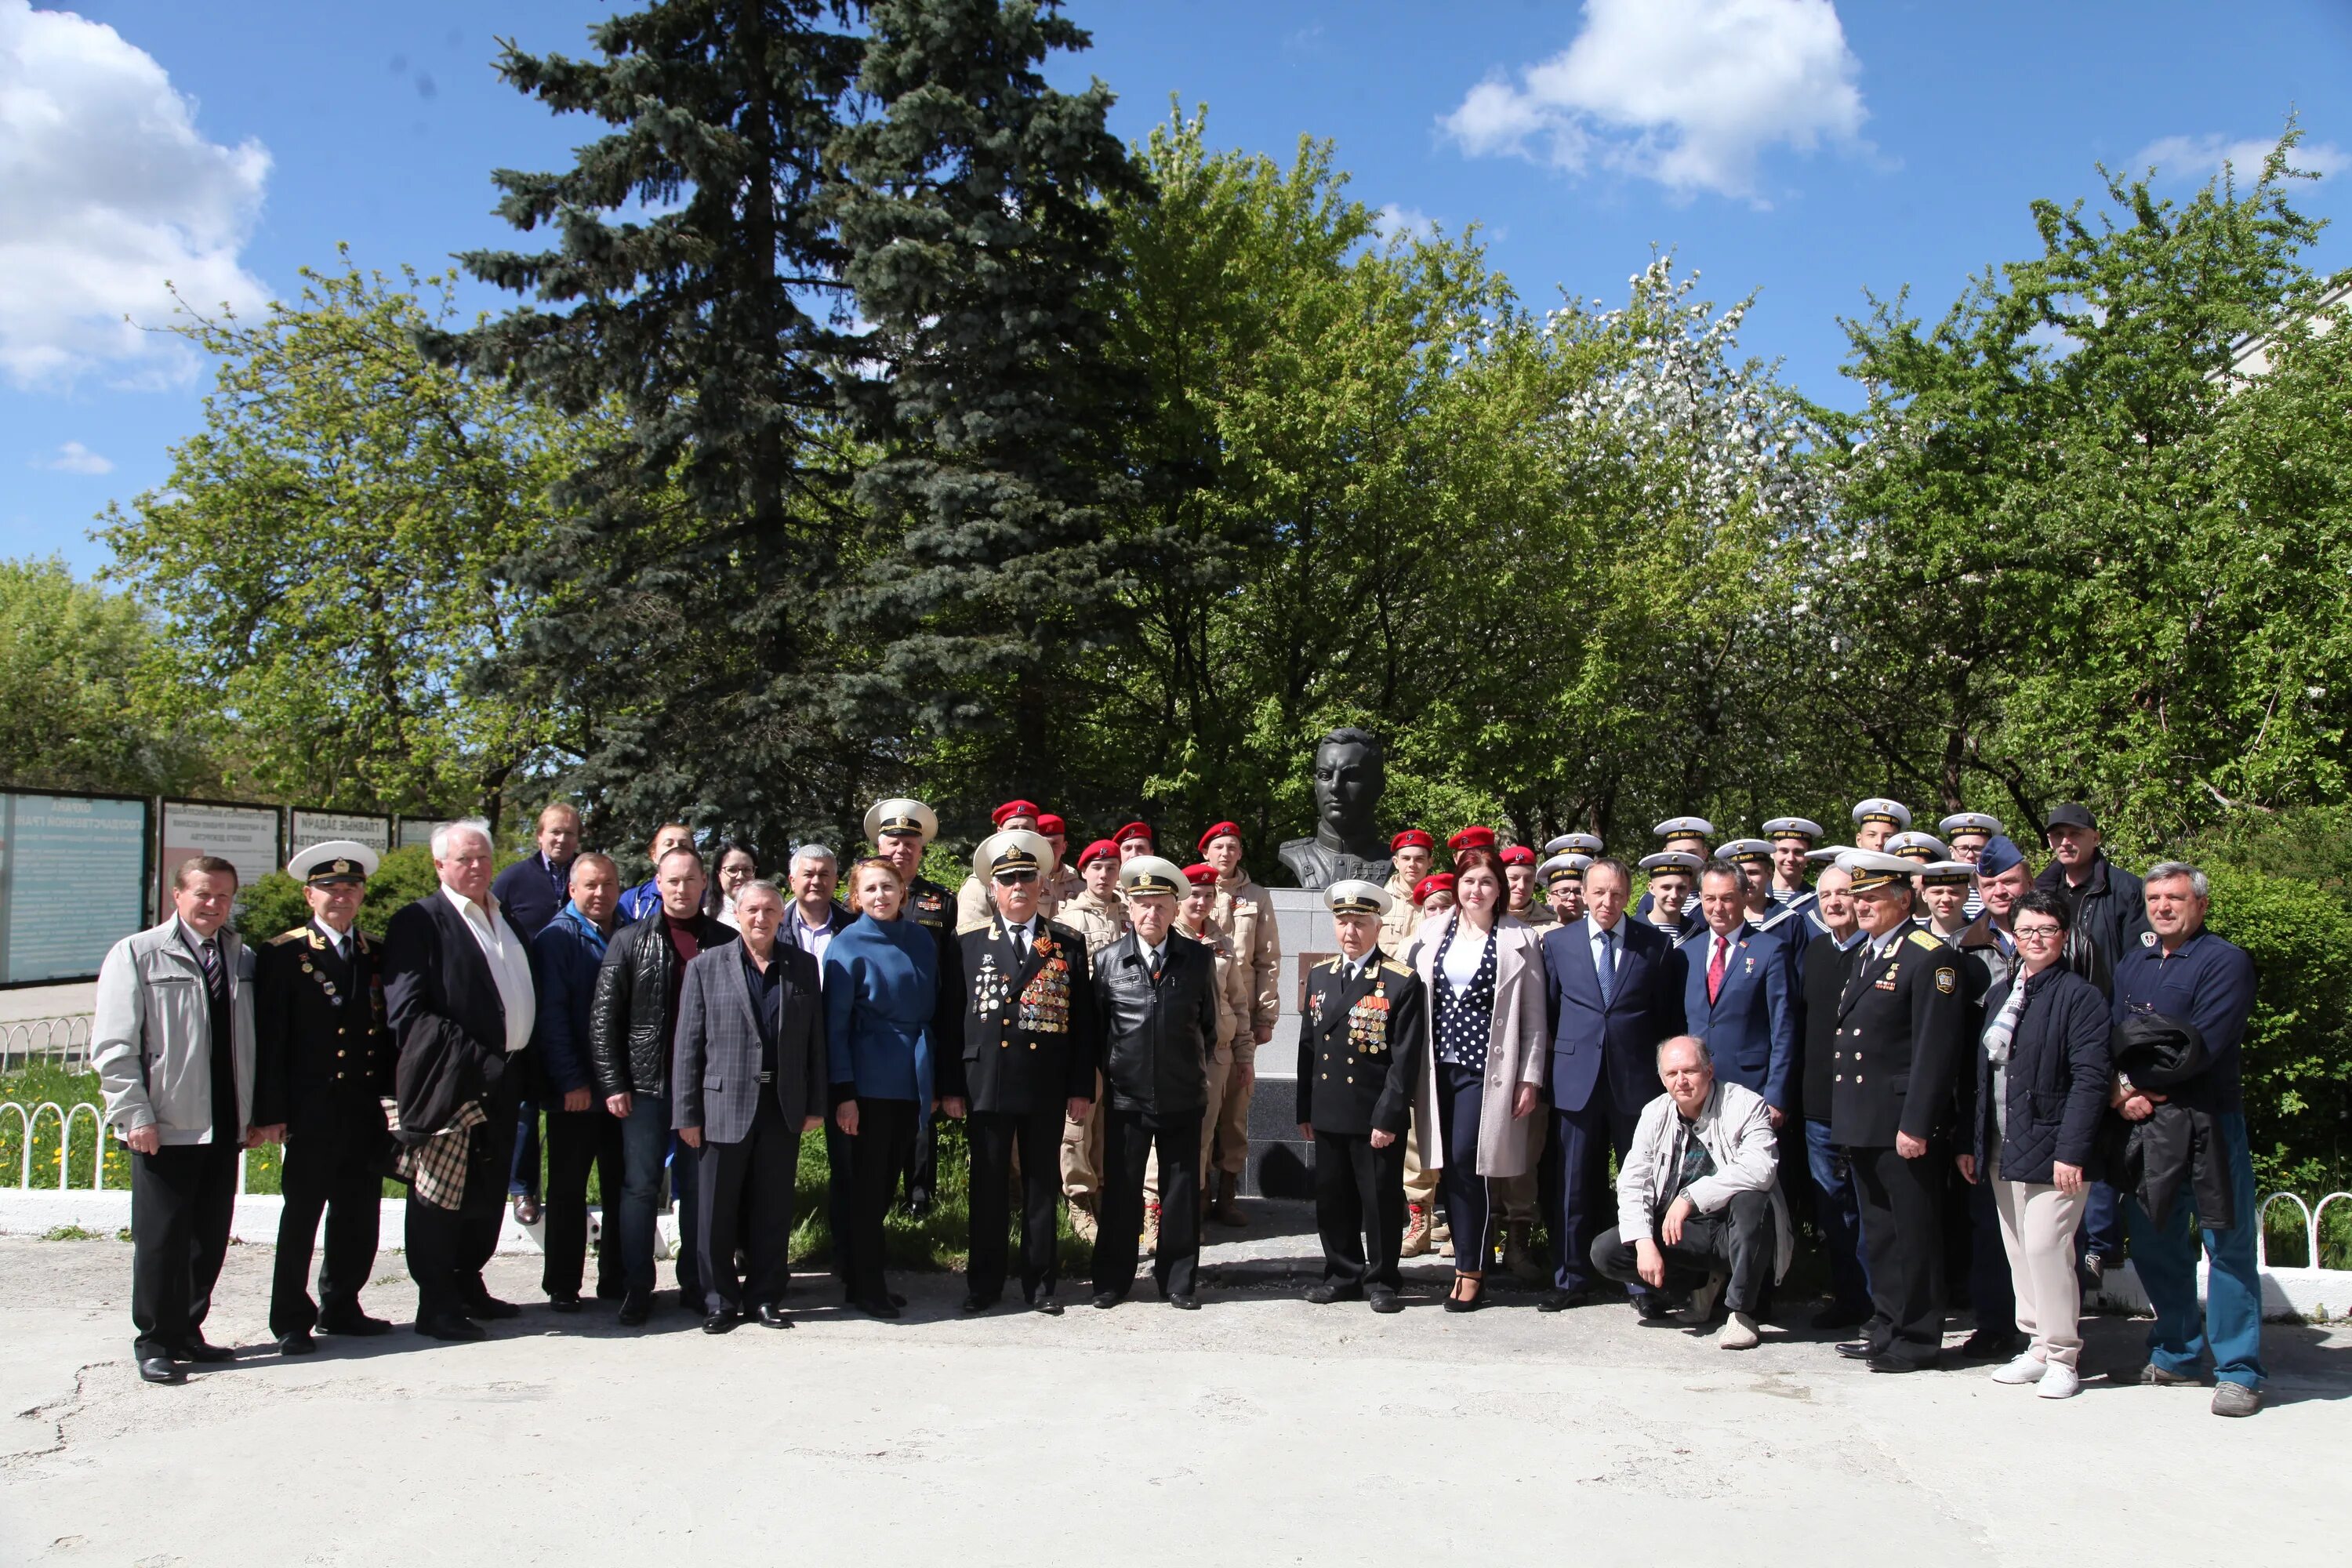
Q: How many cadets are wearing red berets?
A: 10